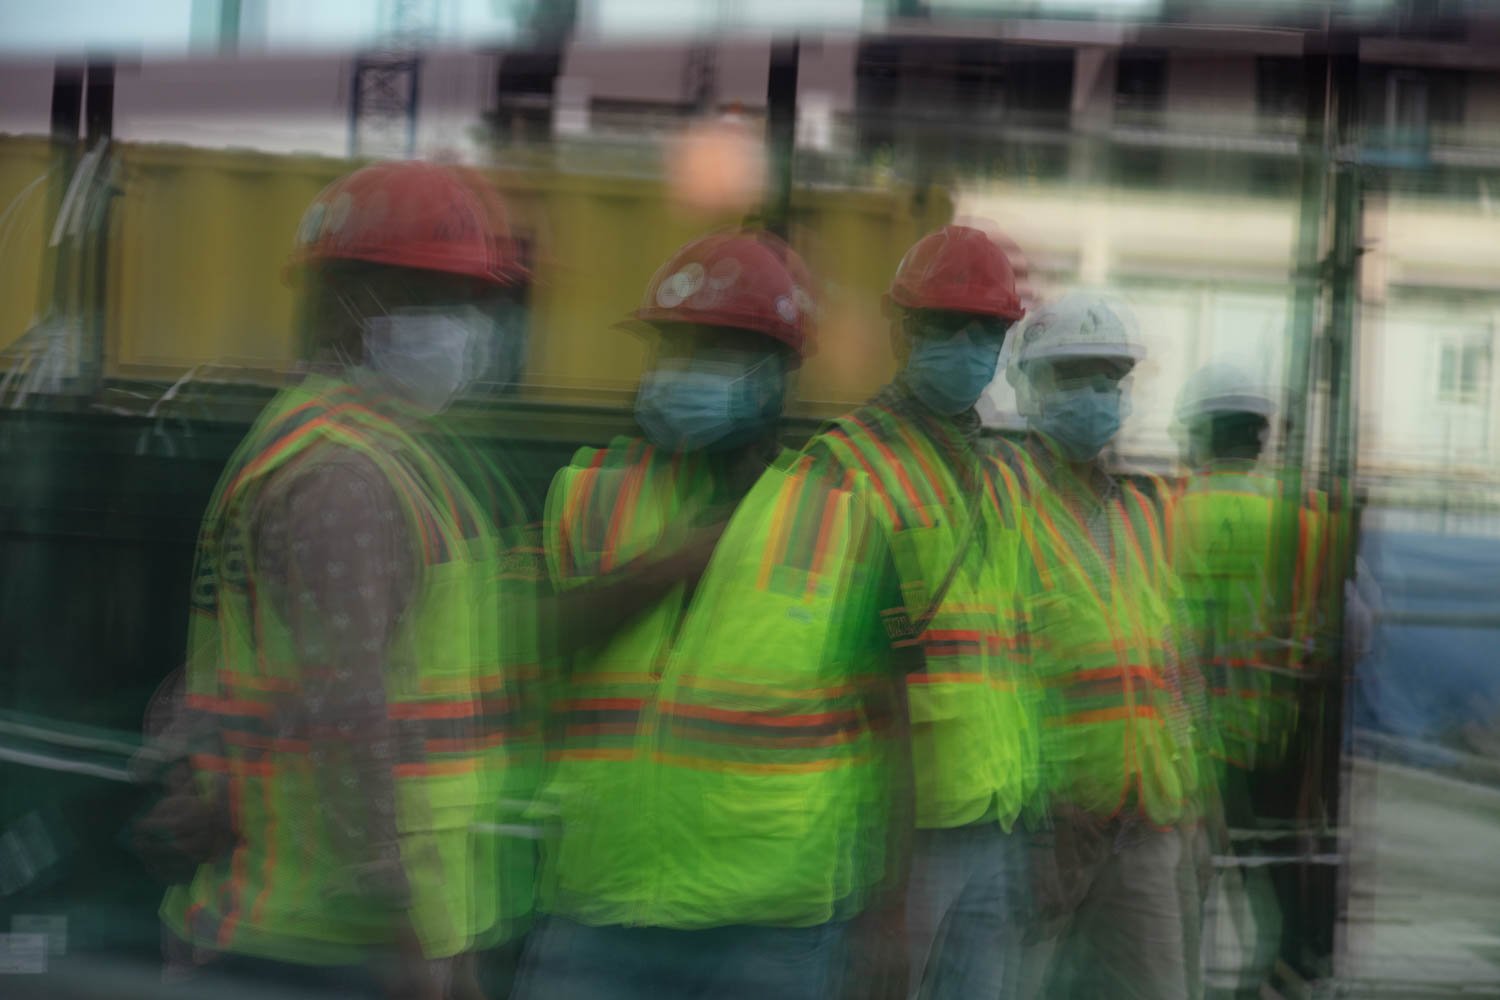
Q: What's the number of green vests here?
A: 5